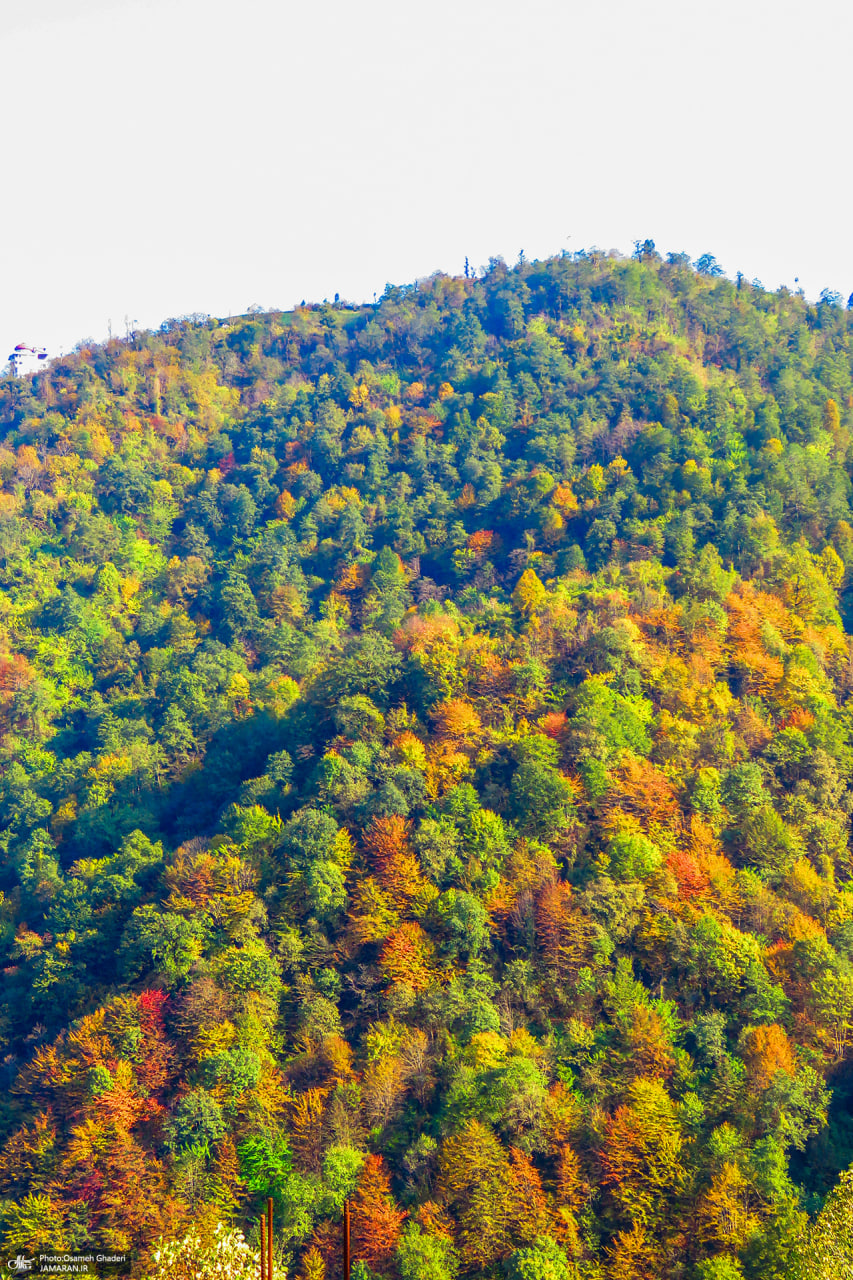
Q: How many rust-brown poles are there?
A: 3